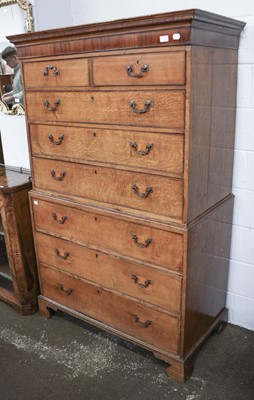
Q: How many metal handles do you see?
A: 14